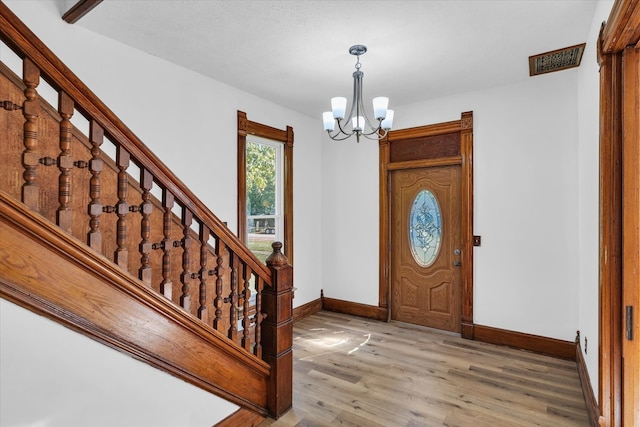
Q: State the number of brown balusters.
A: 12